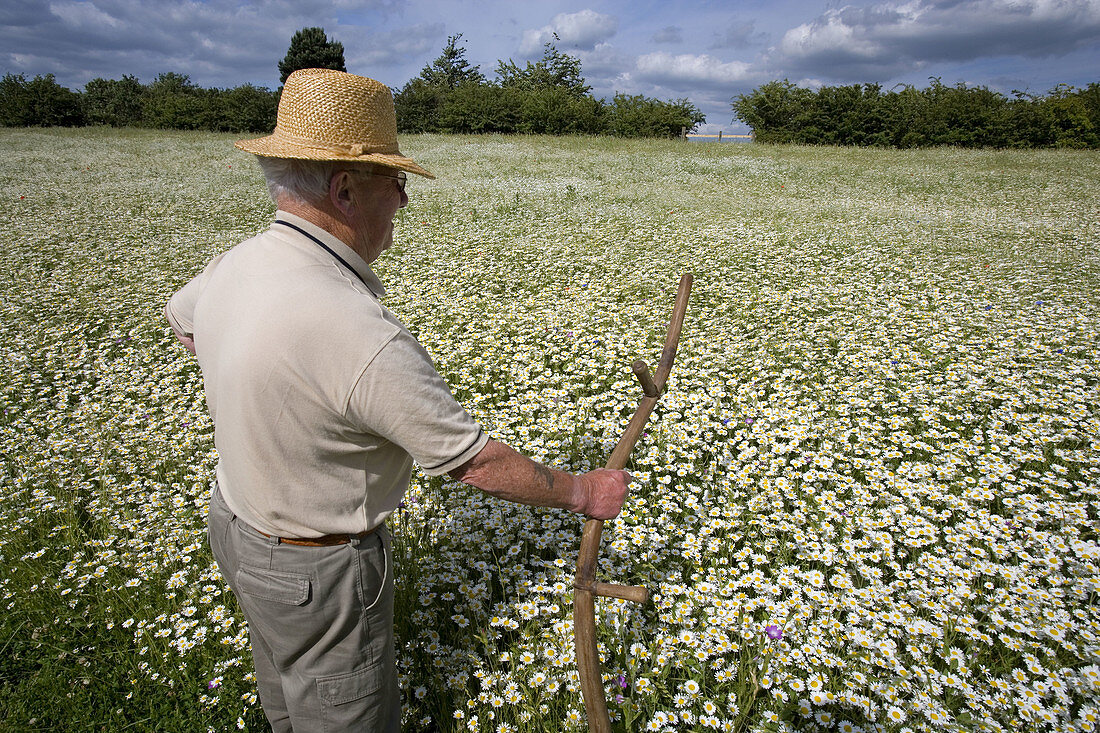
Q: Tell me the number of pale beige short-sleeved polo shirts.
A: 1